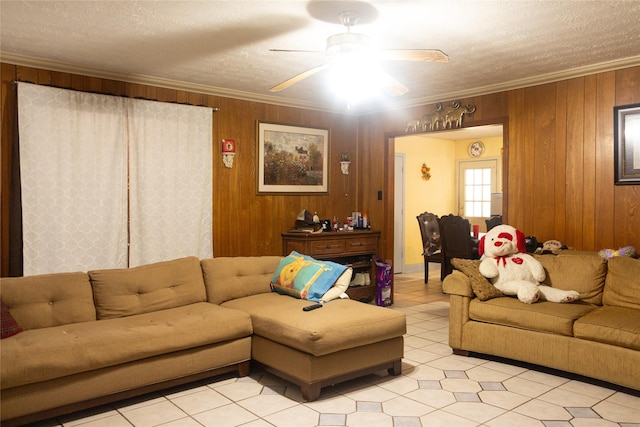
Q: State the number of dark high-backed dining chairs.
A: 3